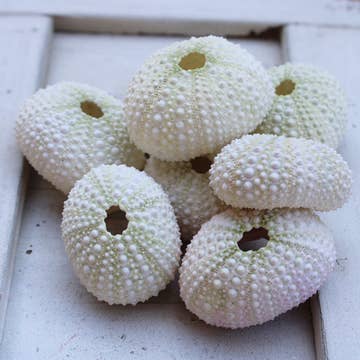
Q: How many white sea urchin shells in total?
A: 7